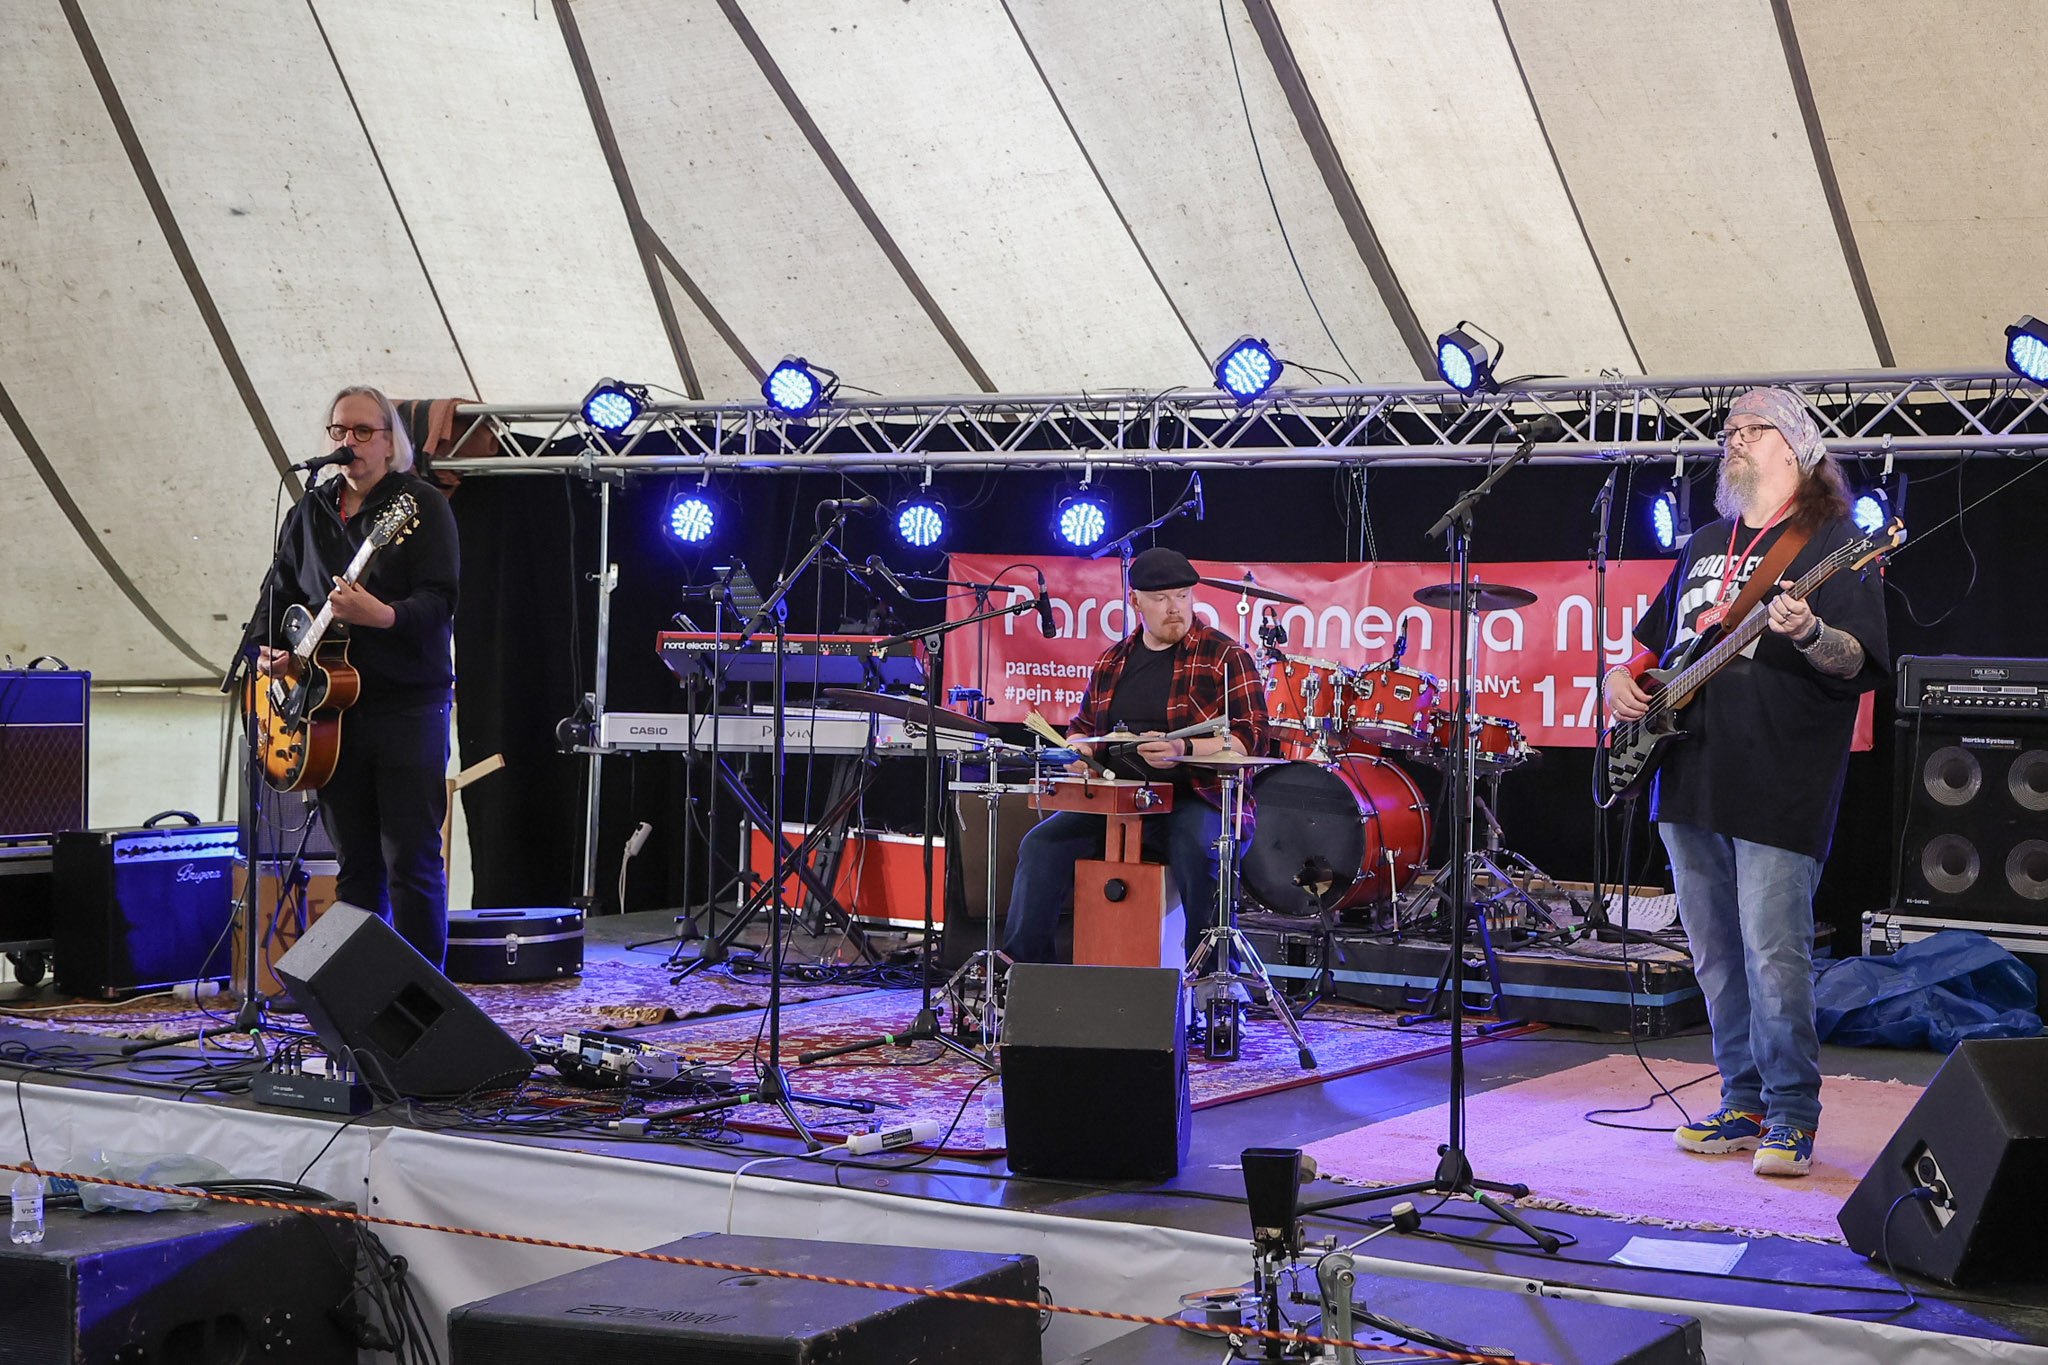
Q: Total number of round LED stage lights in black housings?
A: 10